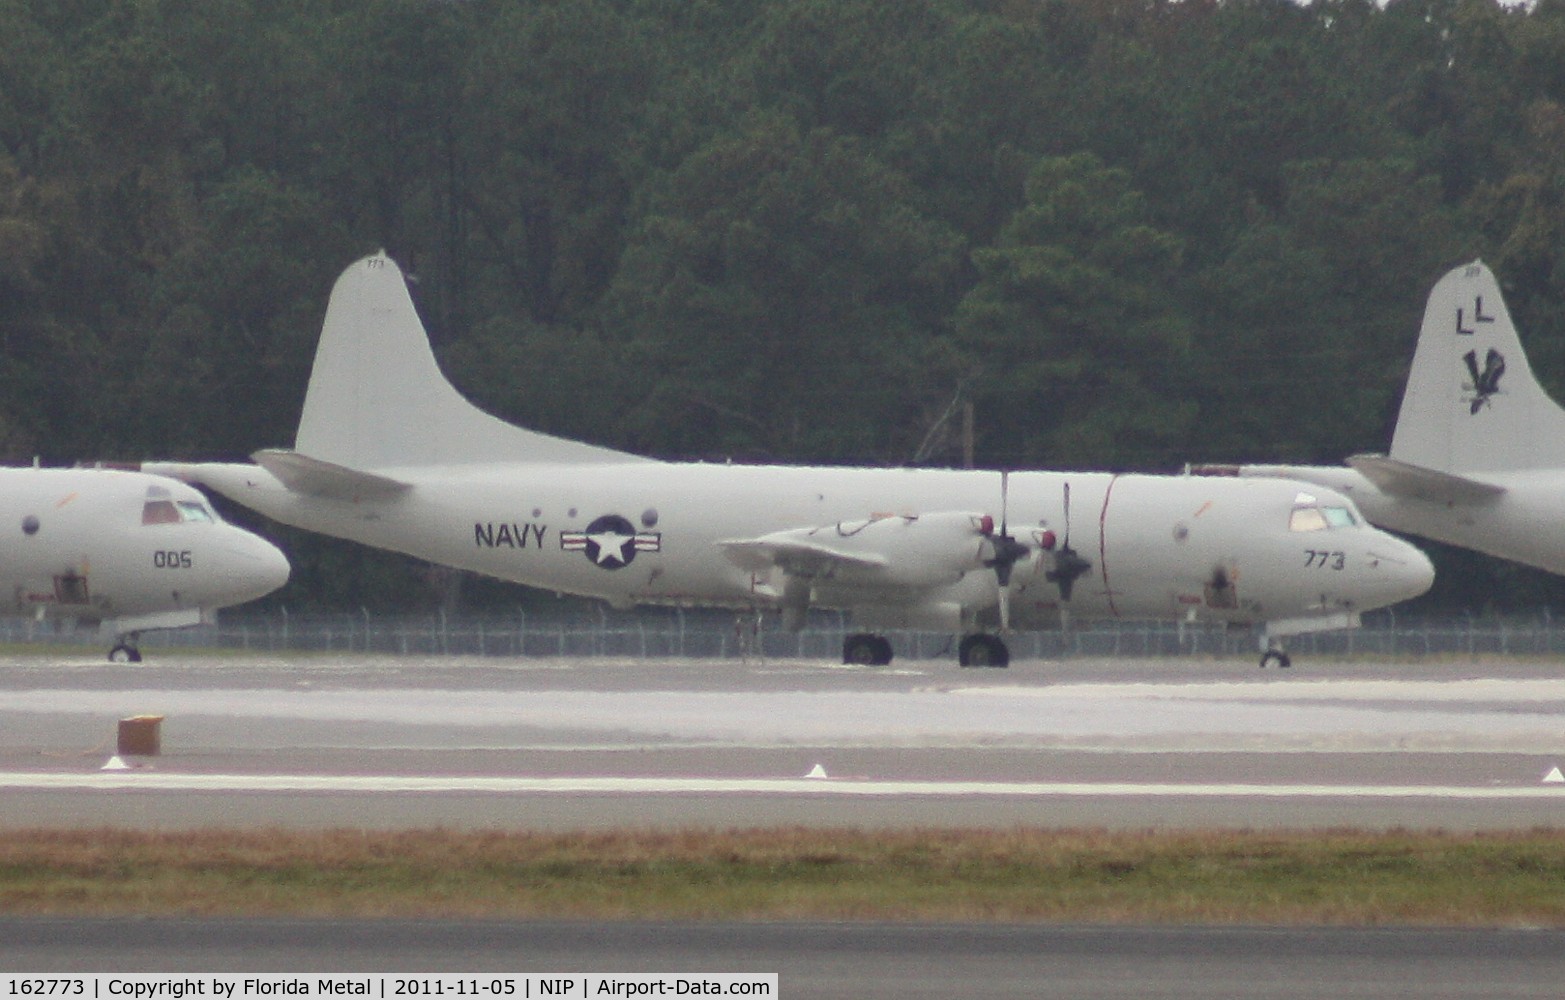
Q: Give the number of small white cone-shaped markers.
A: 3